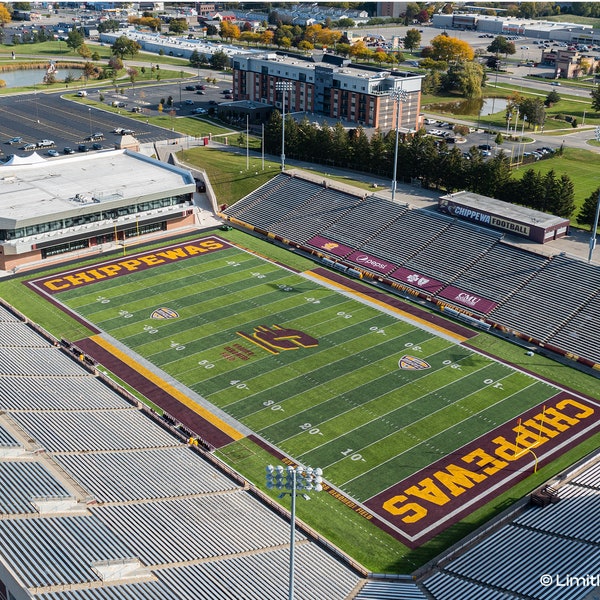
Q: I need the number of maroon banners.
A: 4